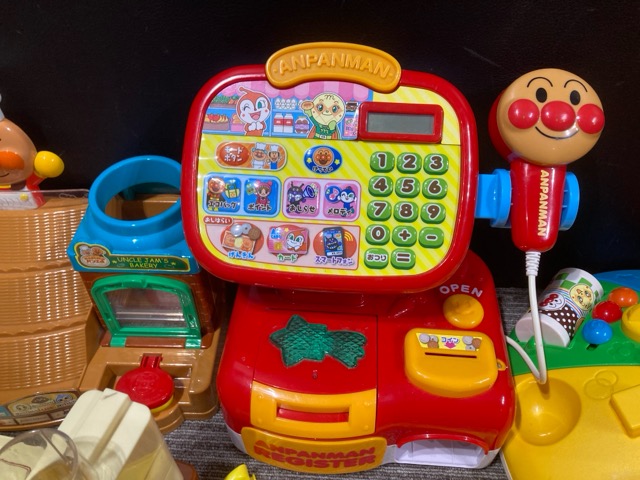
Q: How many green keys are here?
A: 14